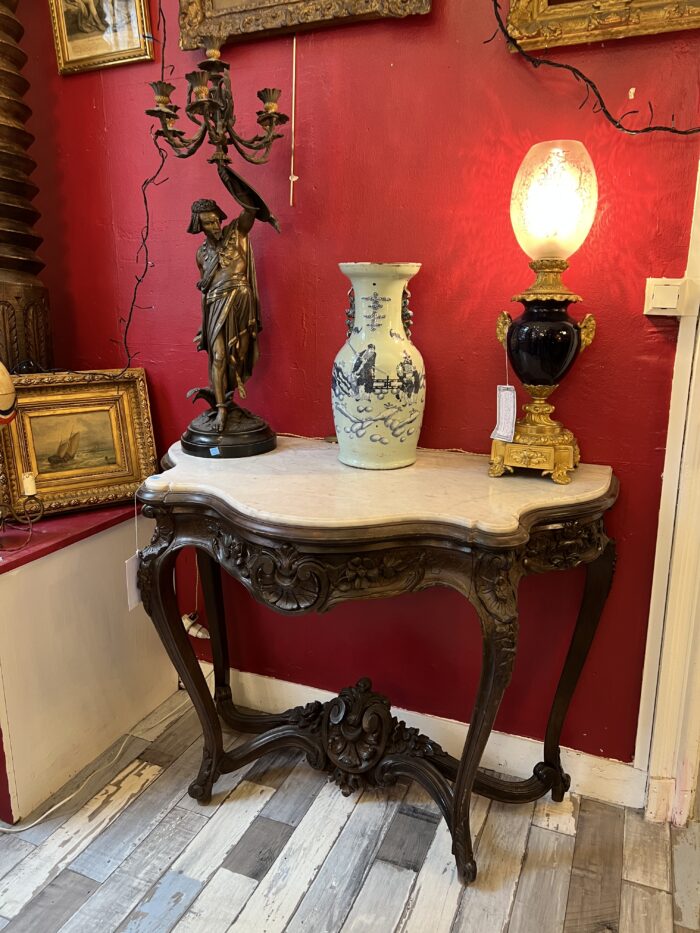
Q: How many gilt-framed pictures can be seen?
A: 4